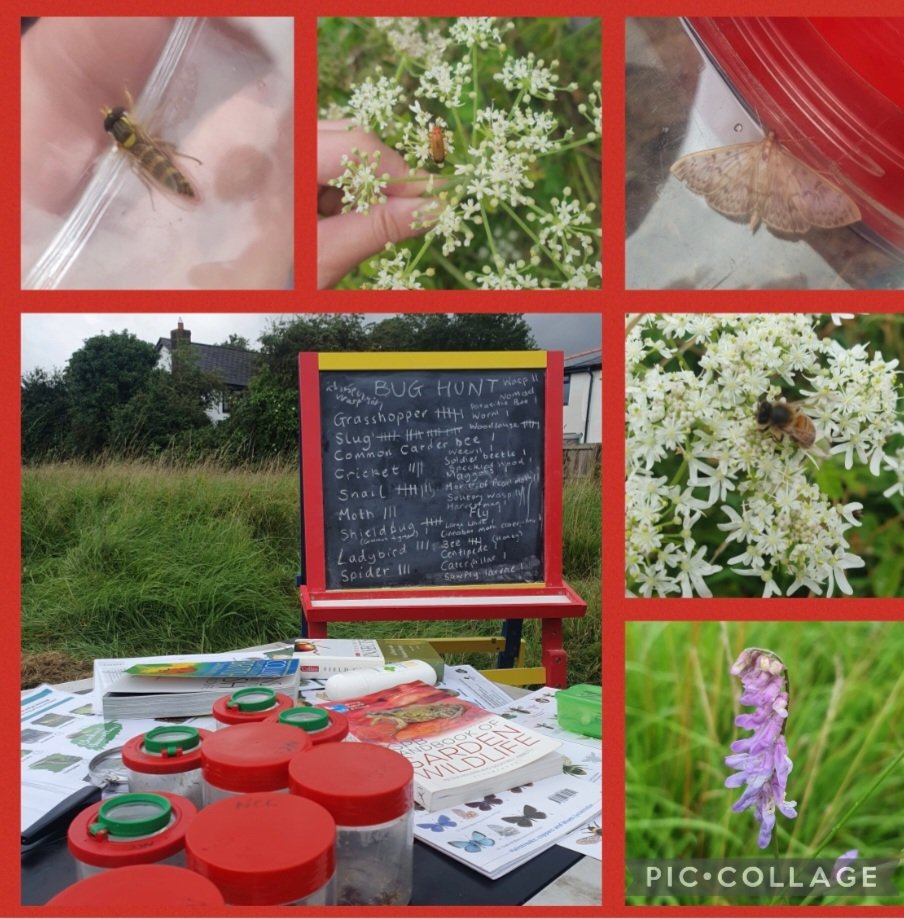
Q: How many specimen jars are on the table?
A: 8